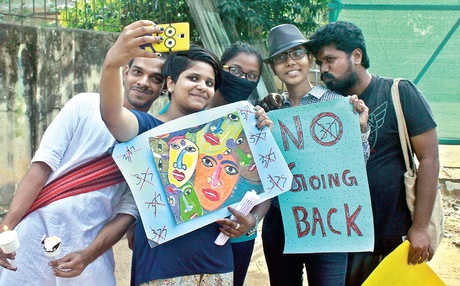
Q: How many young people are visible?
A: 5